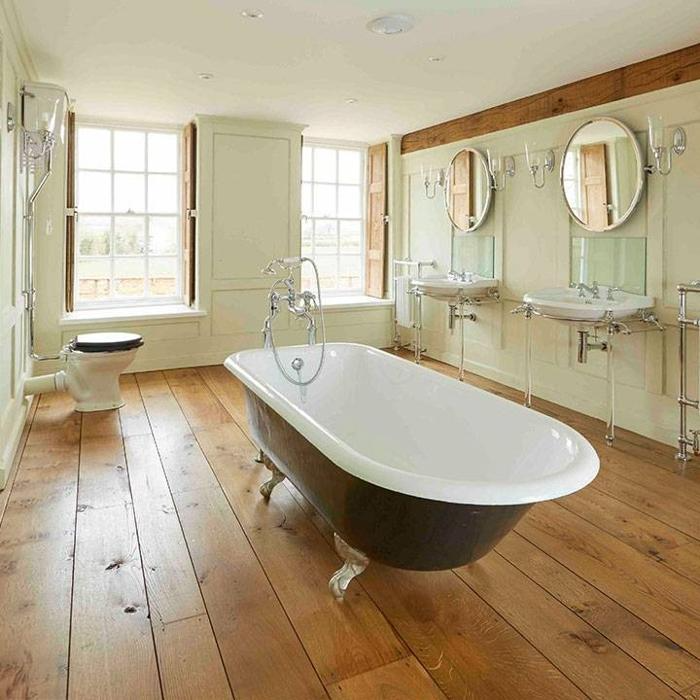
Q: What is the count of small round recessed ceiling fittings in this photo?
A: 4